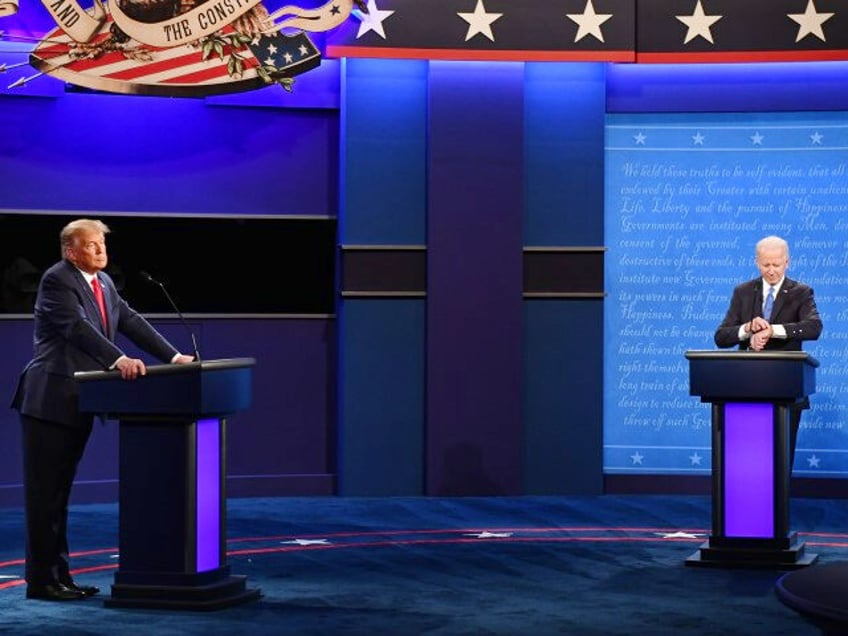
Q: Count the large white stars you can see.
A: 5